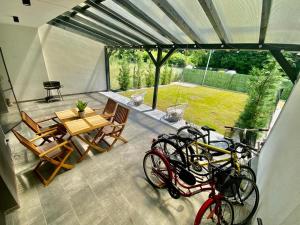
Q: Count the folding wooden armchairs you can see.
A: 4